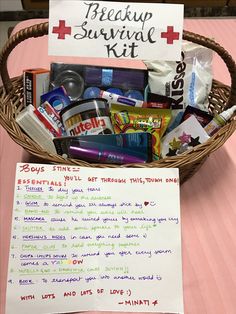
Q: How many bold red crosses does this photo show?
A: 2